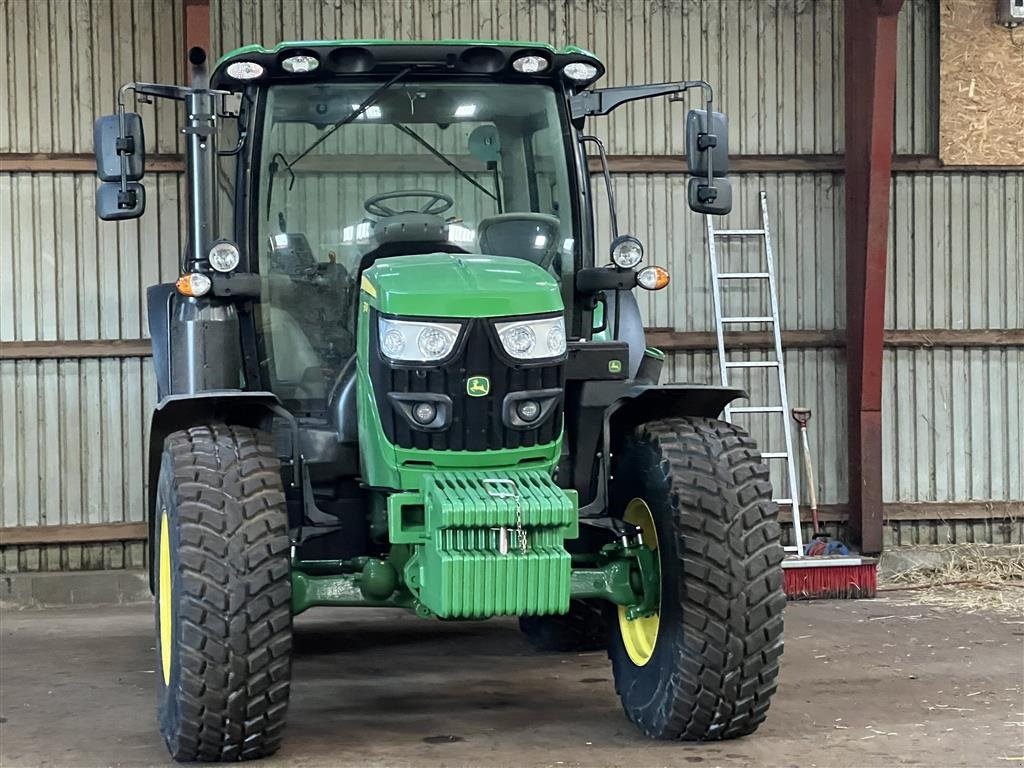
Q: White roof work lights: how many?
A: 4